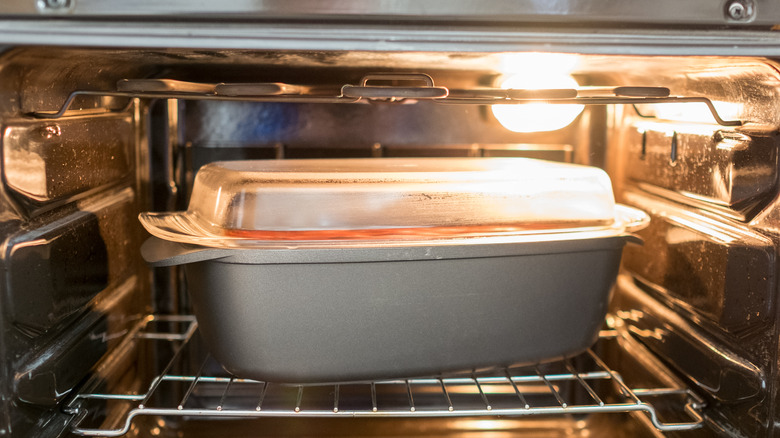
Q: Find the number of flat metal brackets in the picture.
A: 5